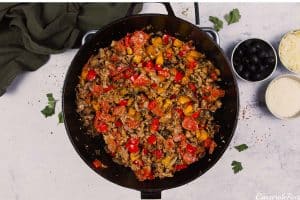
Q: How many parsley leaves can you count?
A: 6